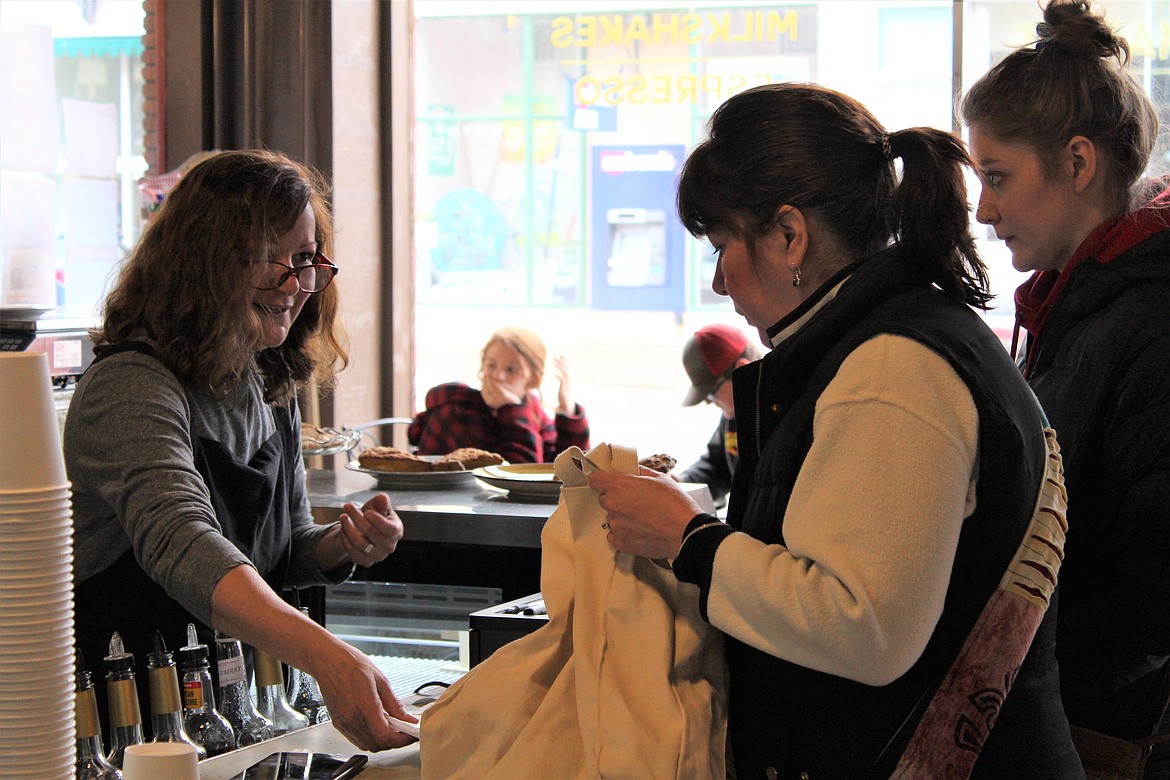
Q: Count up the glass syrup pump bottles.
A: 7